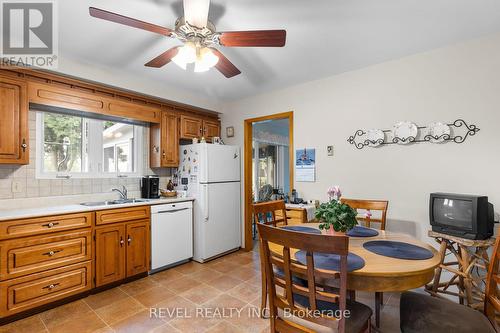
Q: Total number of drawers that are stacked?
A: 3